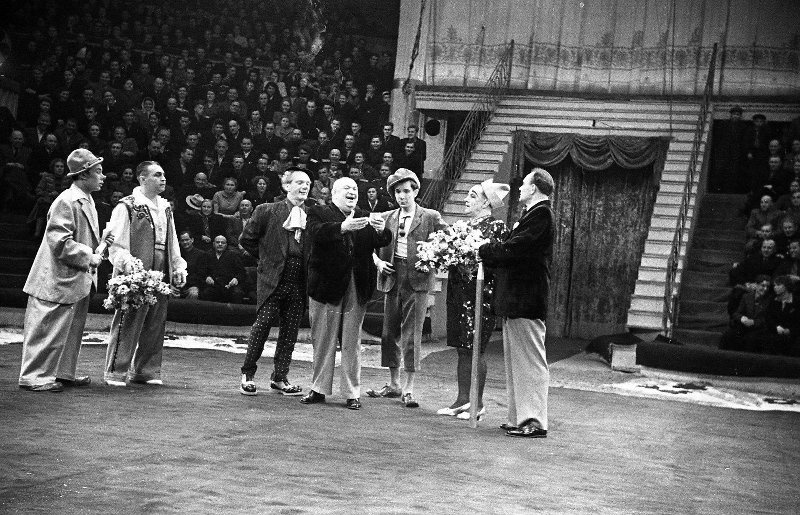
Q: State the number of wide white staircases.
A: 2